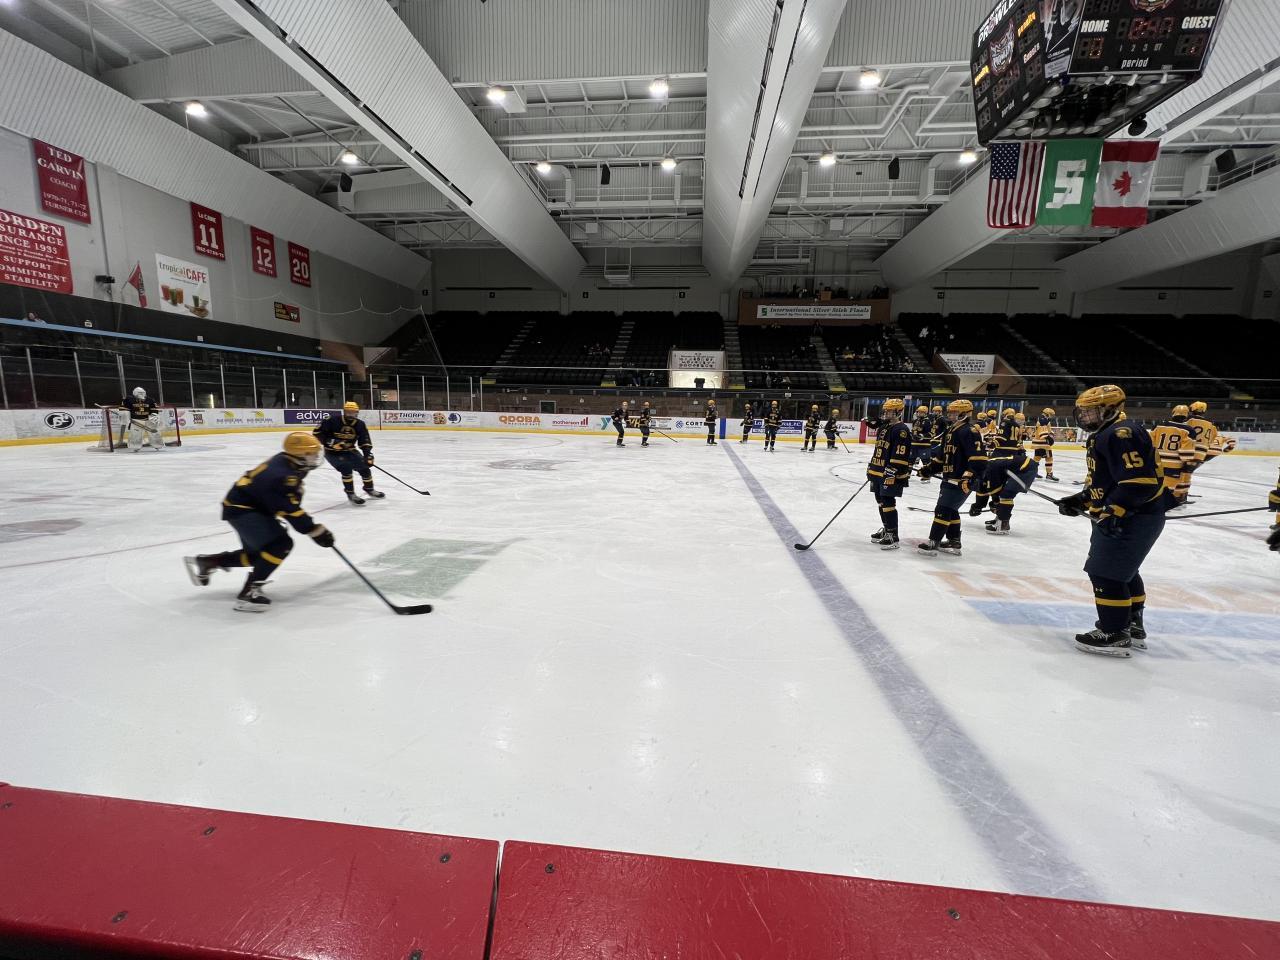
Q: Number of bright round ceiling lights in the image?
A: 9